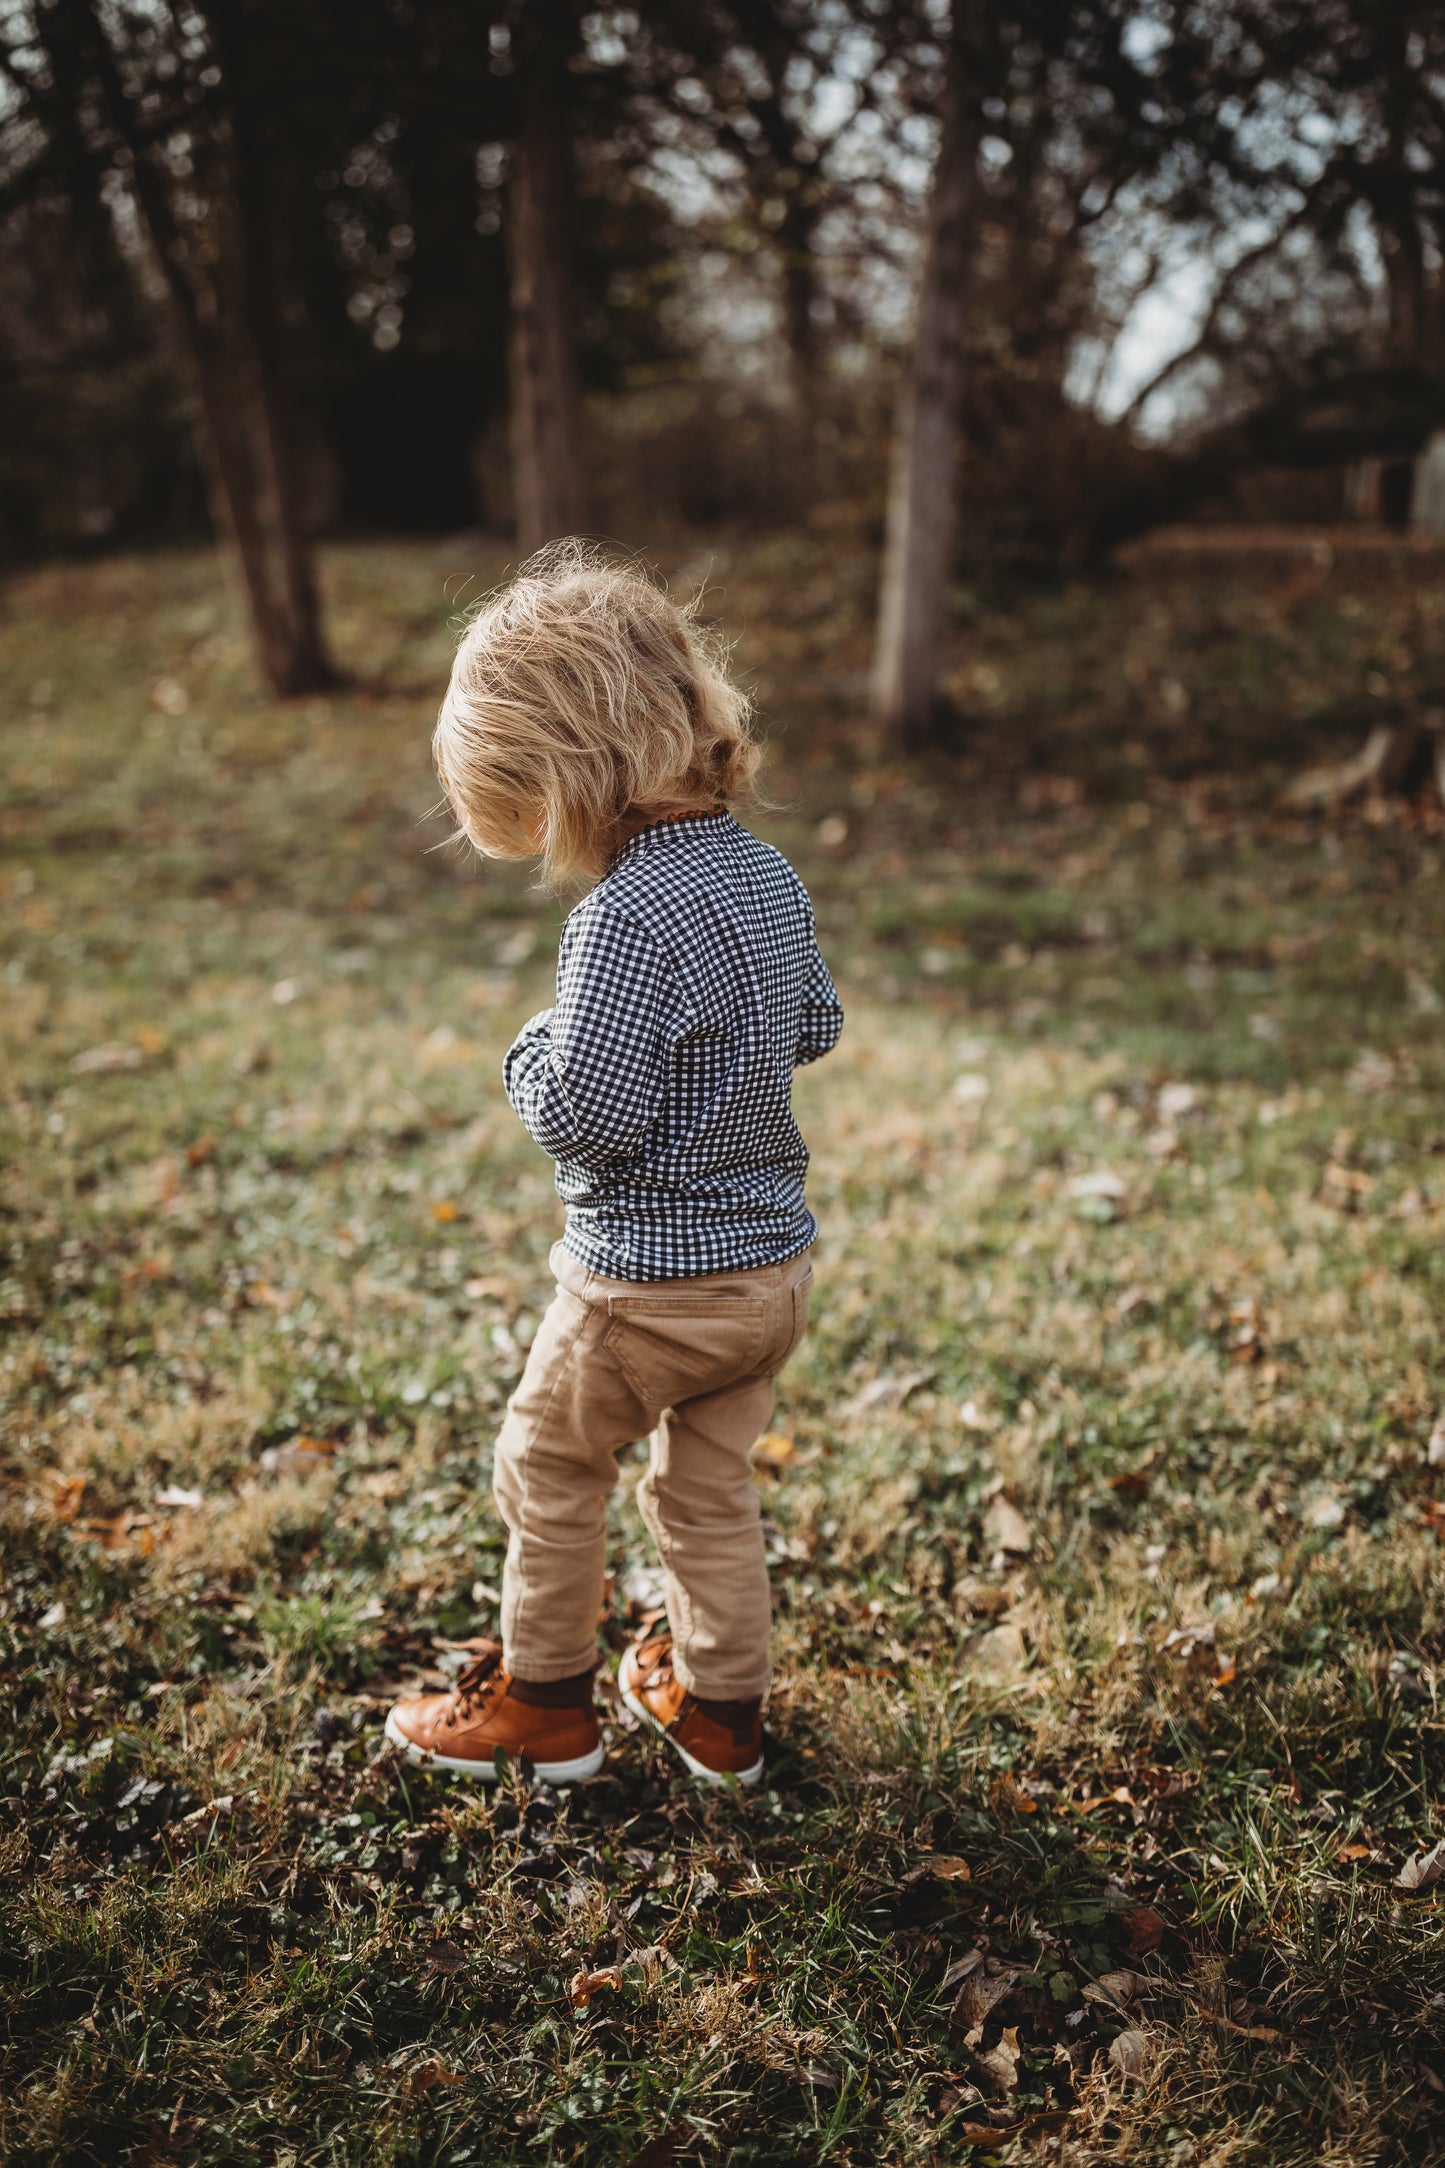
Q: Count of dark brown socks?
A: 2